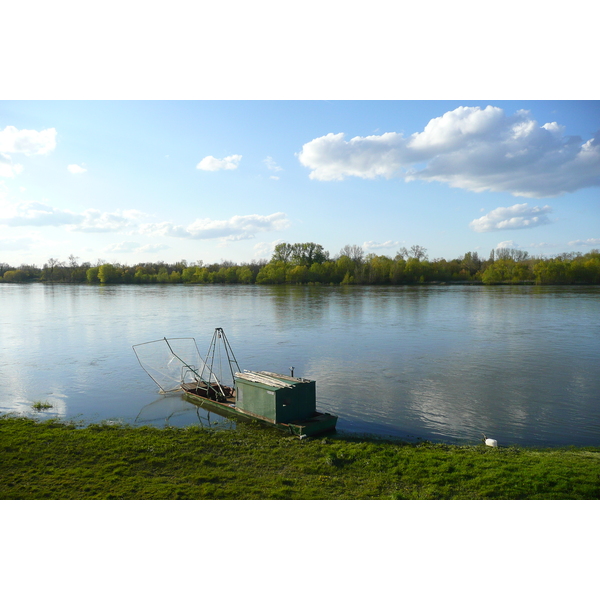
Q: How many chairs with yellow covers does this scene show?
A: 0